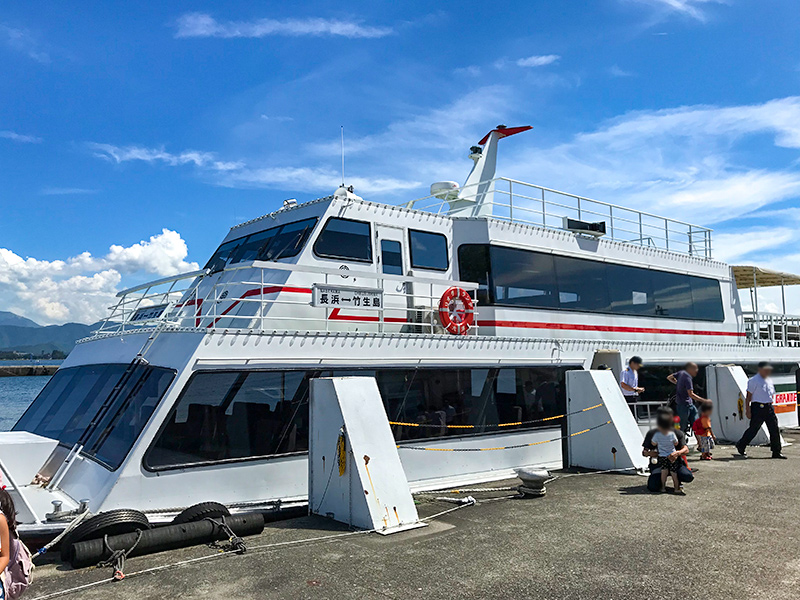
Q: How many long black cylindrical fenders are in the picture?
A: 1